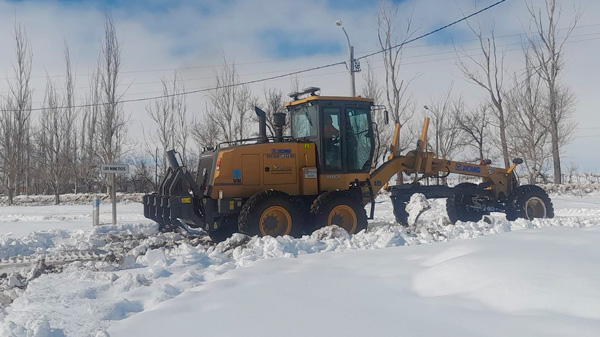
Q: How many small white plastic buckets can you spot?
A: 0